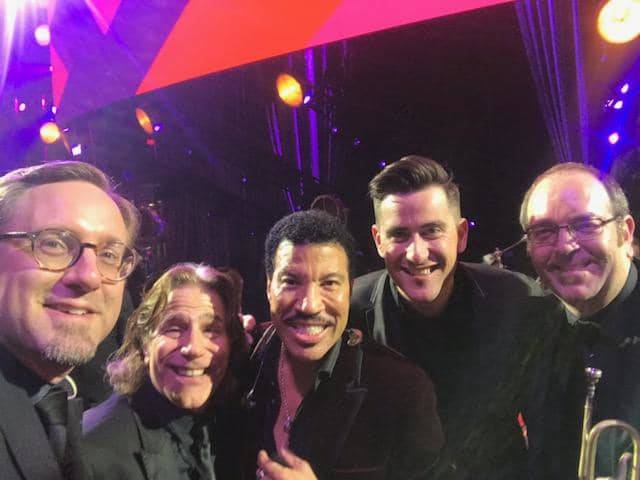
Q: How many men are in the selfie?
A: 5